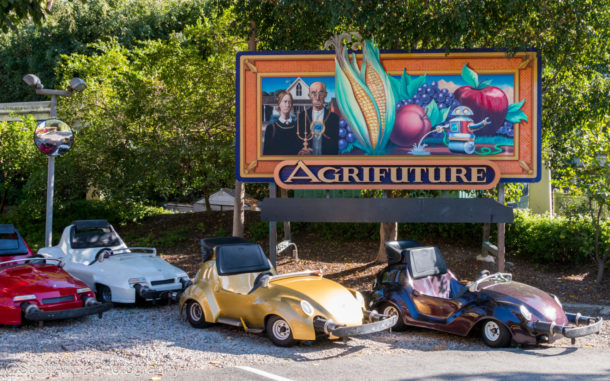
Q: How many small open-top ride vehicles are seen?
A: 4